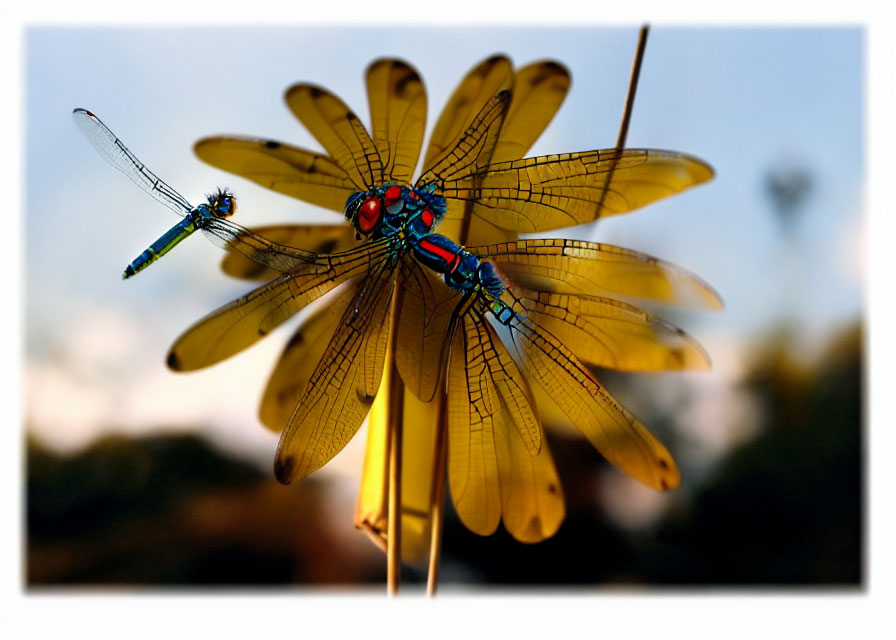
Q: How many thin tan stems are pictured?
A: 3